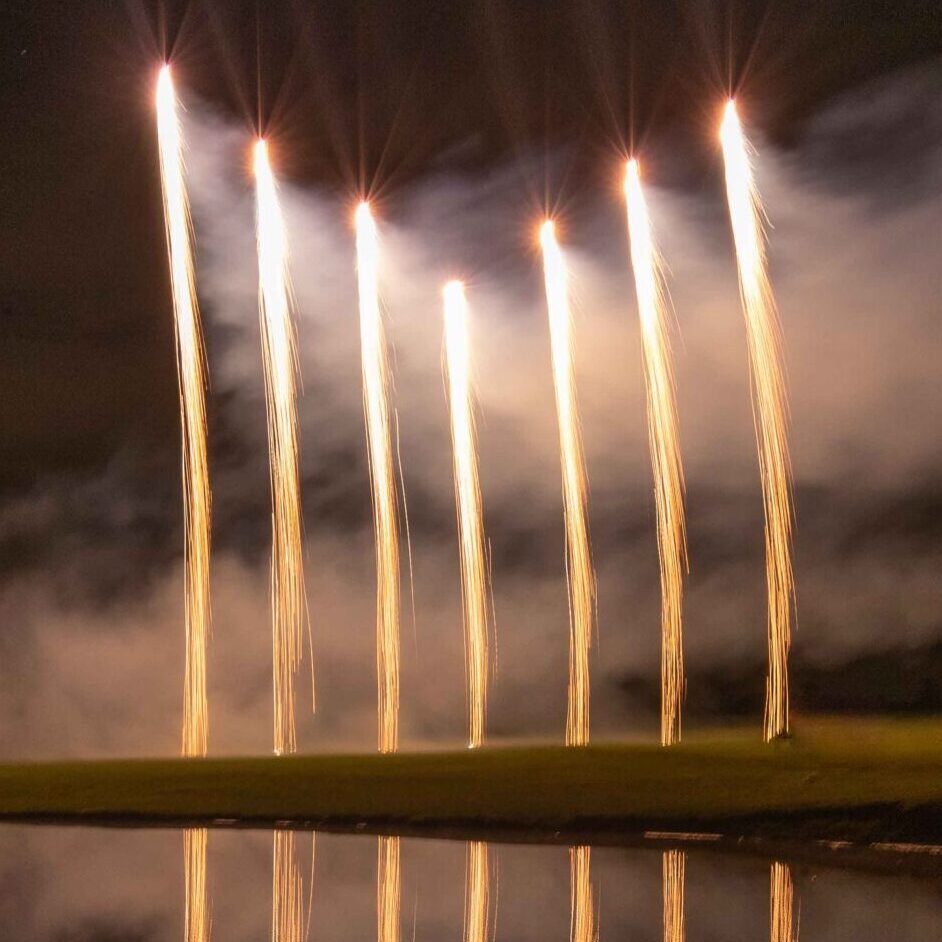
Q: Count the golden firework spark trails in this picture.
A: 7